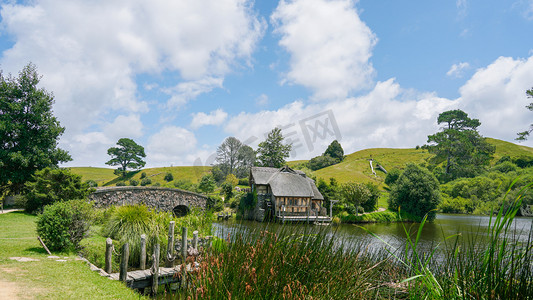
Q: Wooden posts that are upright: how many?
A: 7